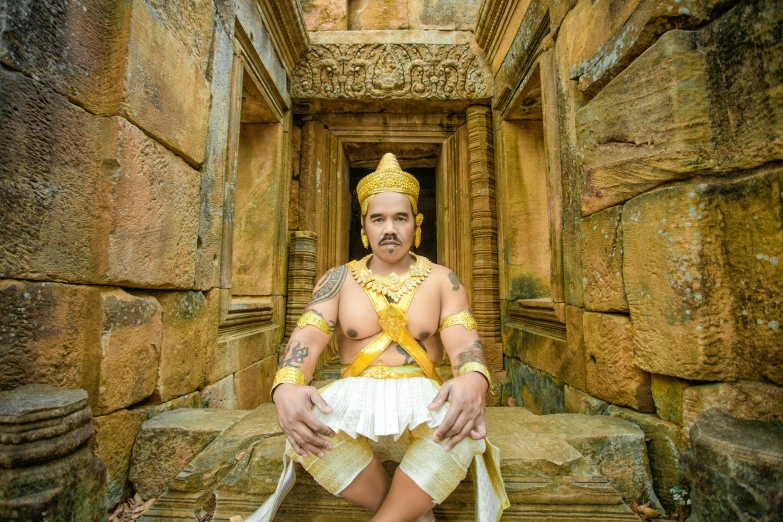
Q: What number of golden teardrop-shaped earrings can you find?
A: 2